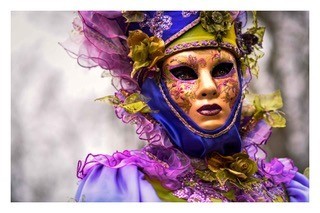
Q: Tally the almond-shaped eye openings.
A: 2